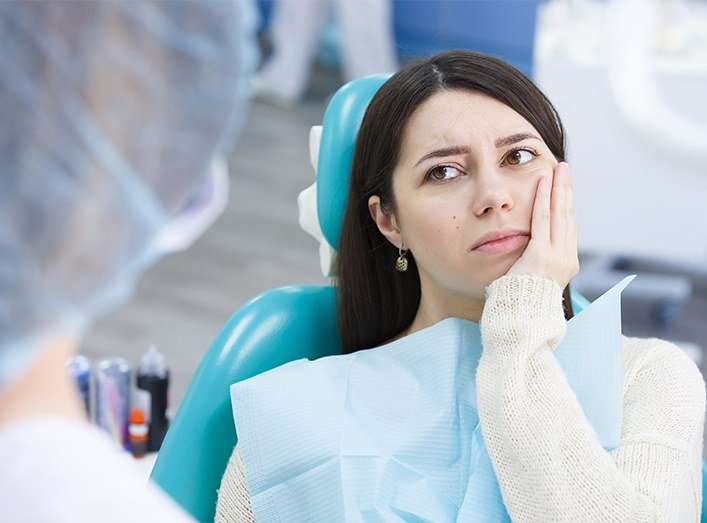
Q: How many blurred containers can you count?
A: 4